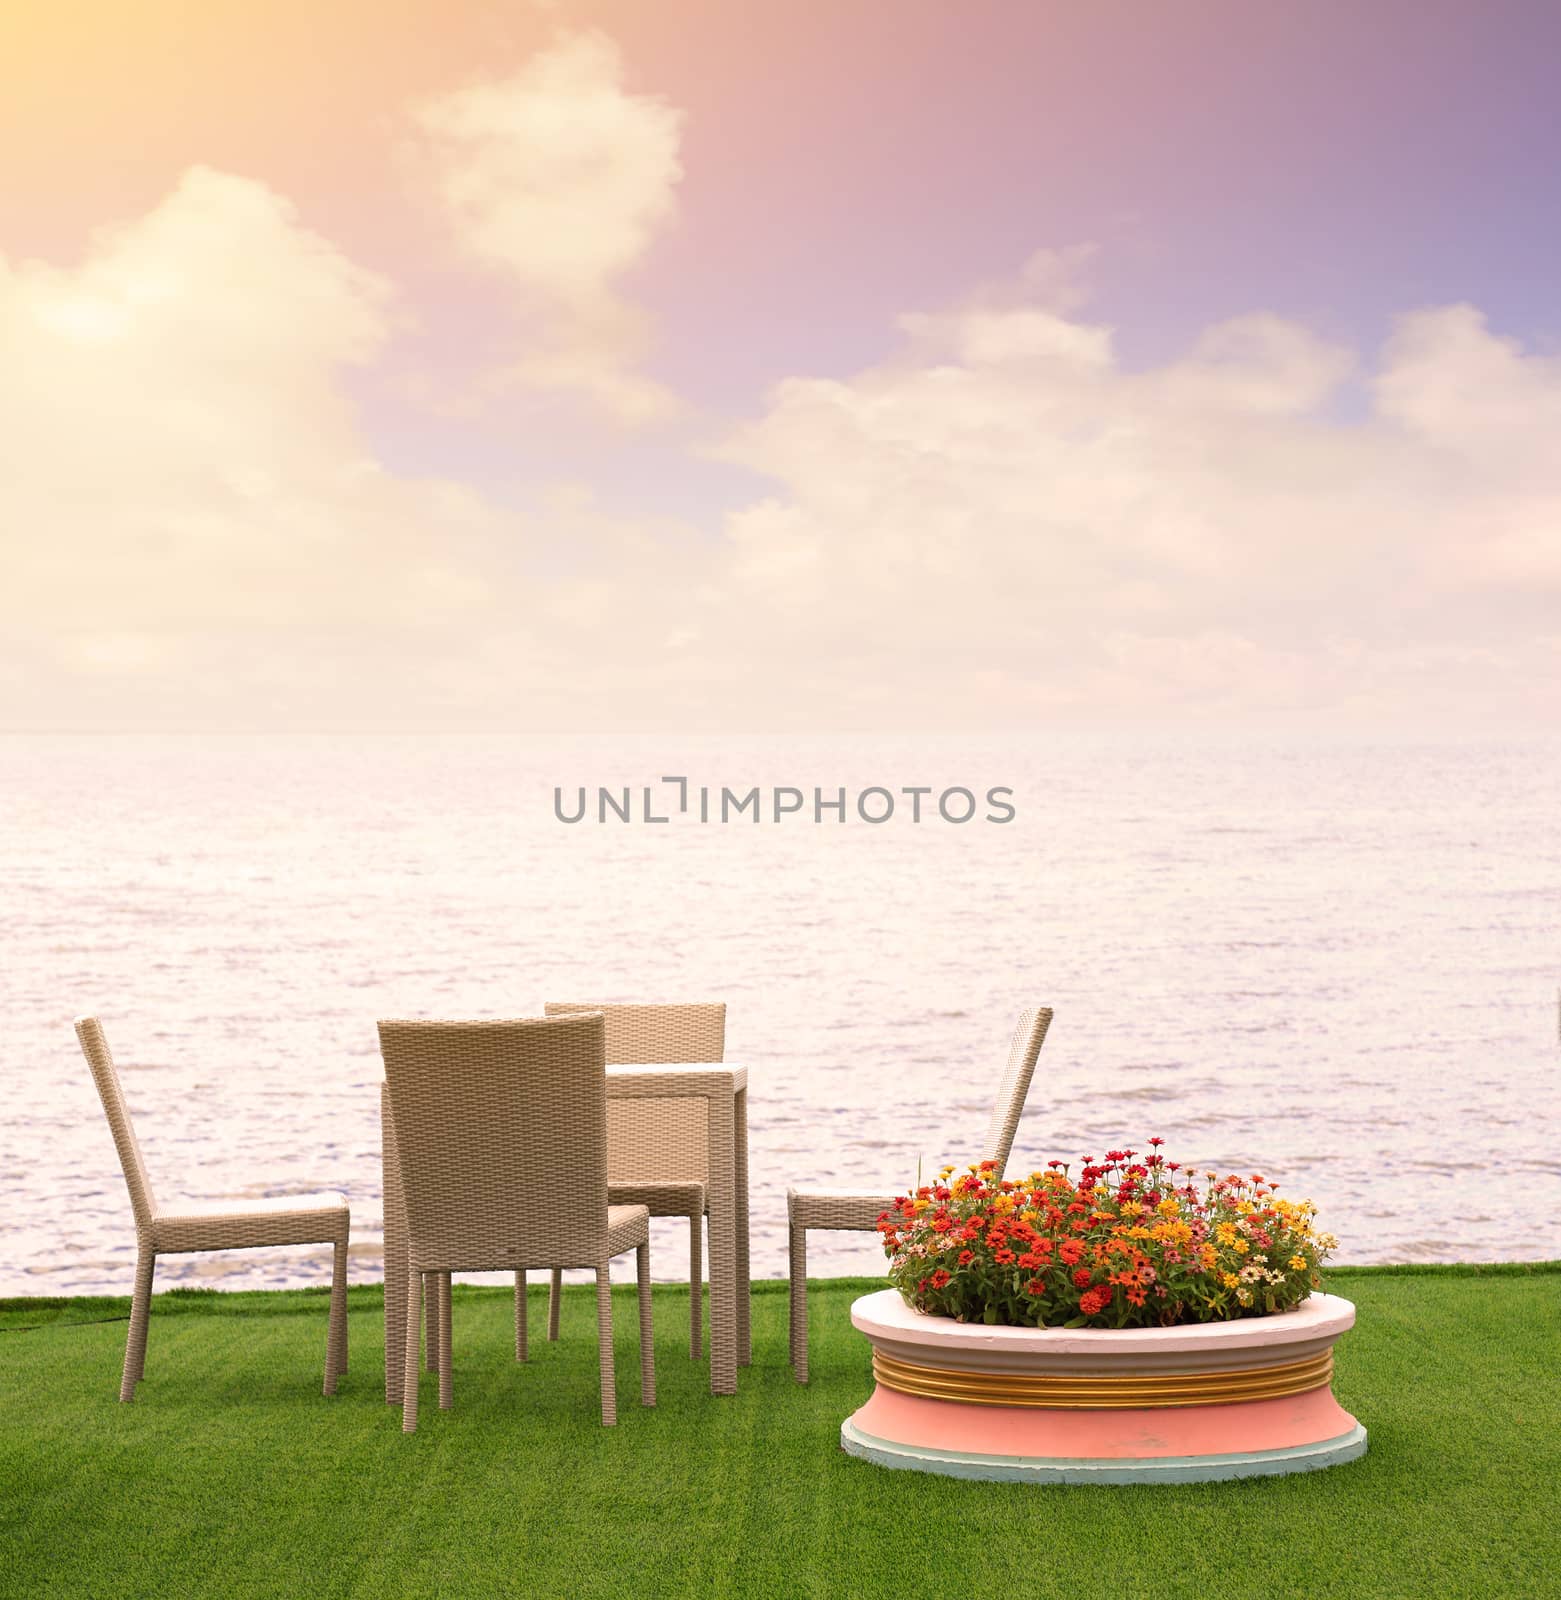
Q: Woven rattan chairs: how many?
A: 4